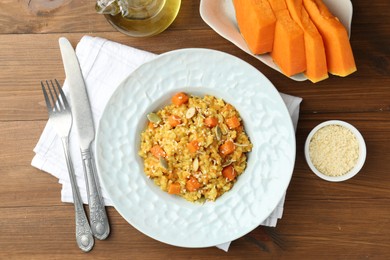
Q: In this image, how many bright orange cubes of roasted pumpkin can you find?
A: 10